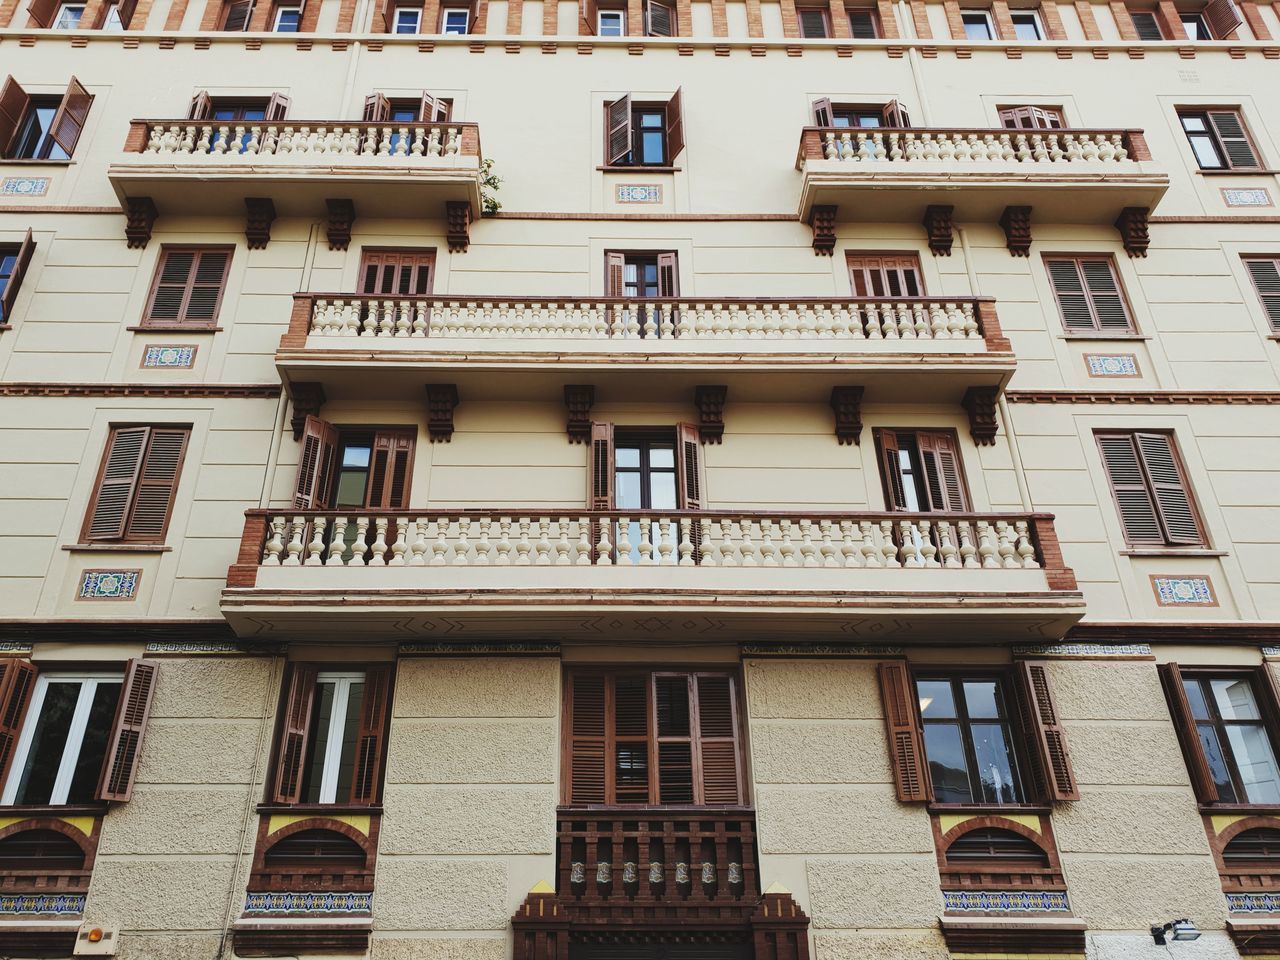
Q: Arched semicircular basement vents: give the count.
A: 4